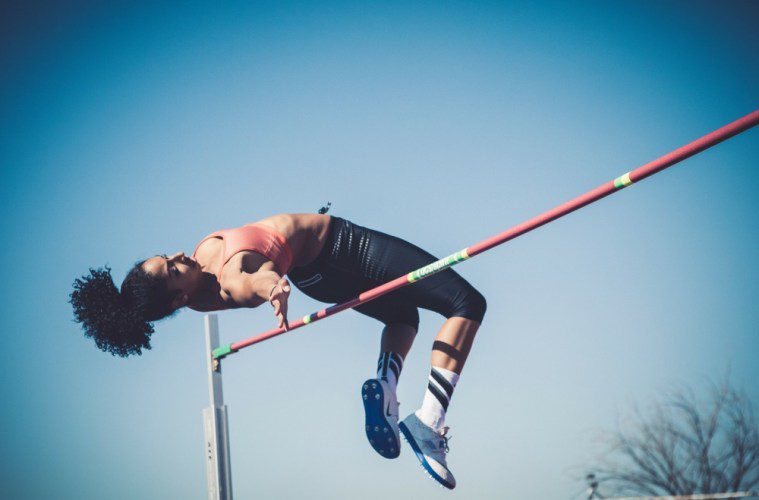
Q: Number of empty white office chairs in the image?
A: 0